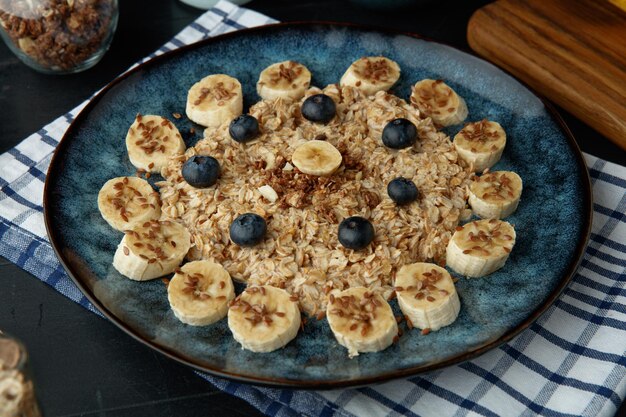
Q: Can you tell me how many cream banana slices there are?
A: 15